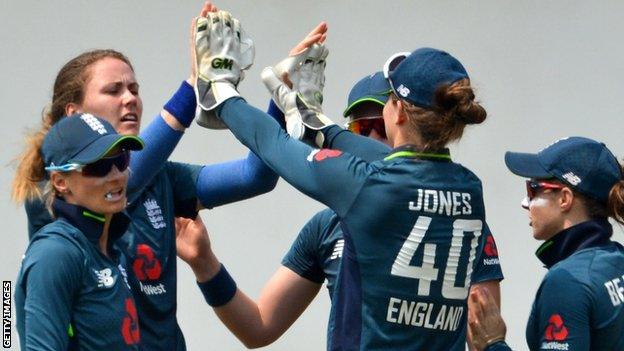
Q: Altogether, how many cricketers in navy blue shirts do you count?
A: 5